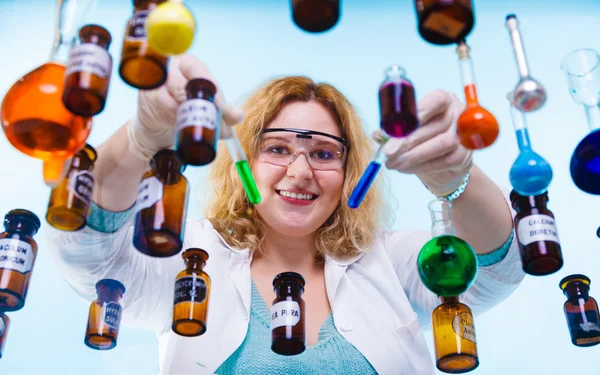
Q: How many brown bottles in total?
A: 15